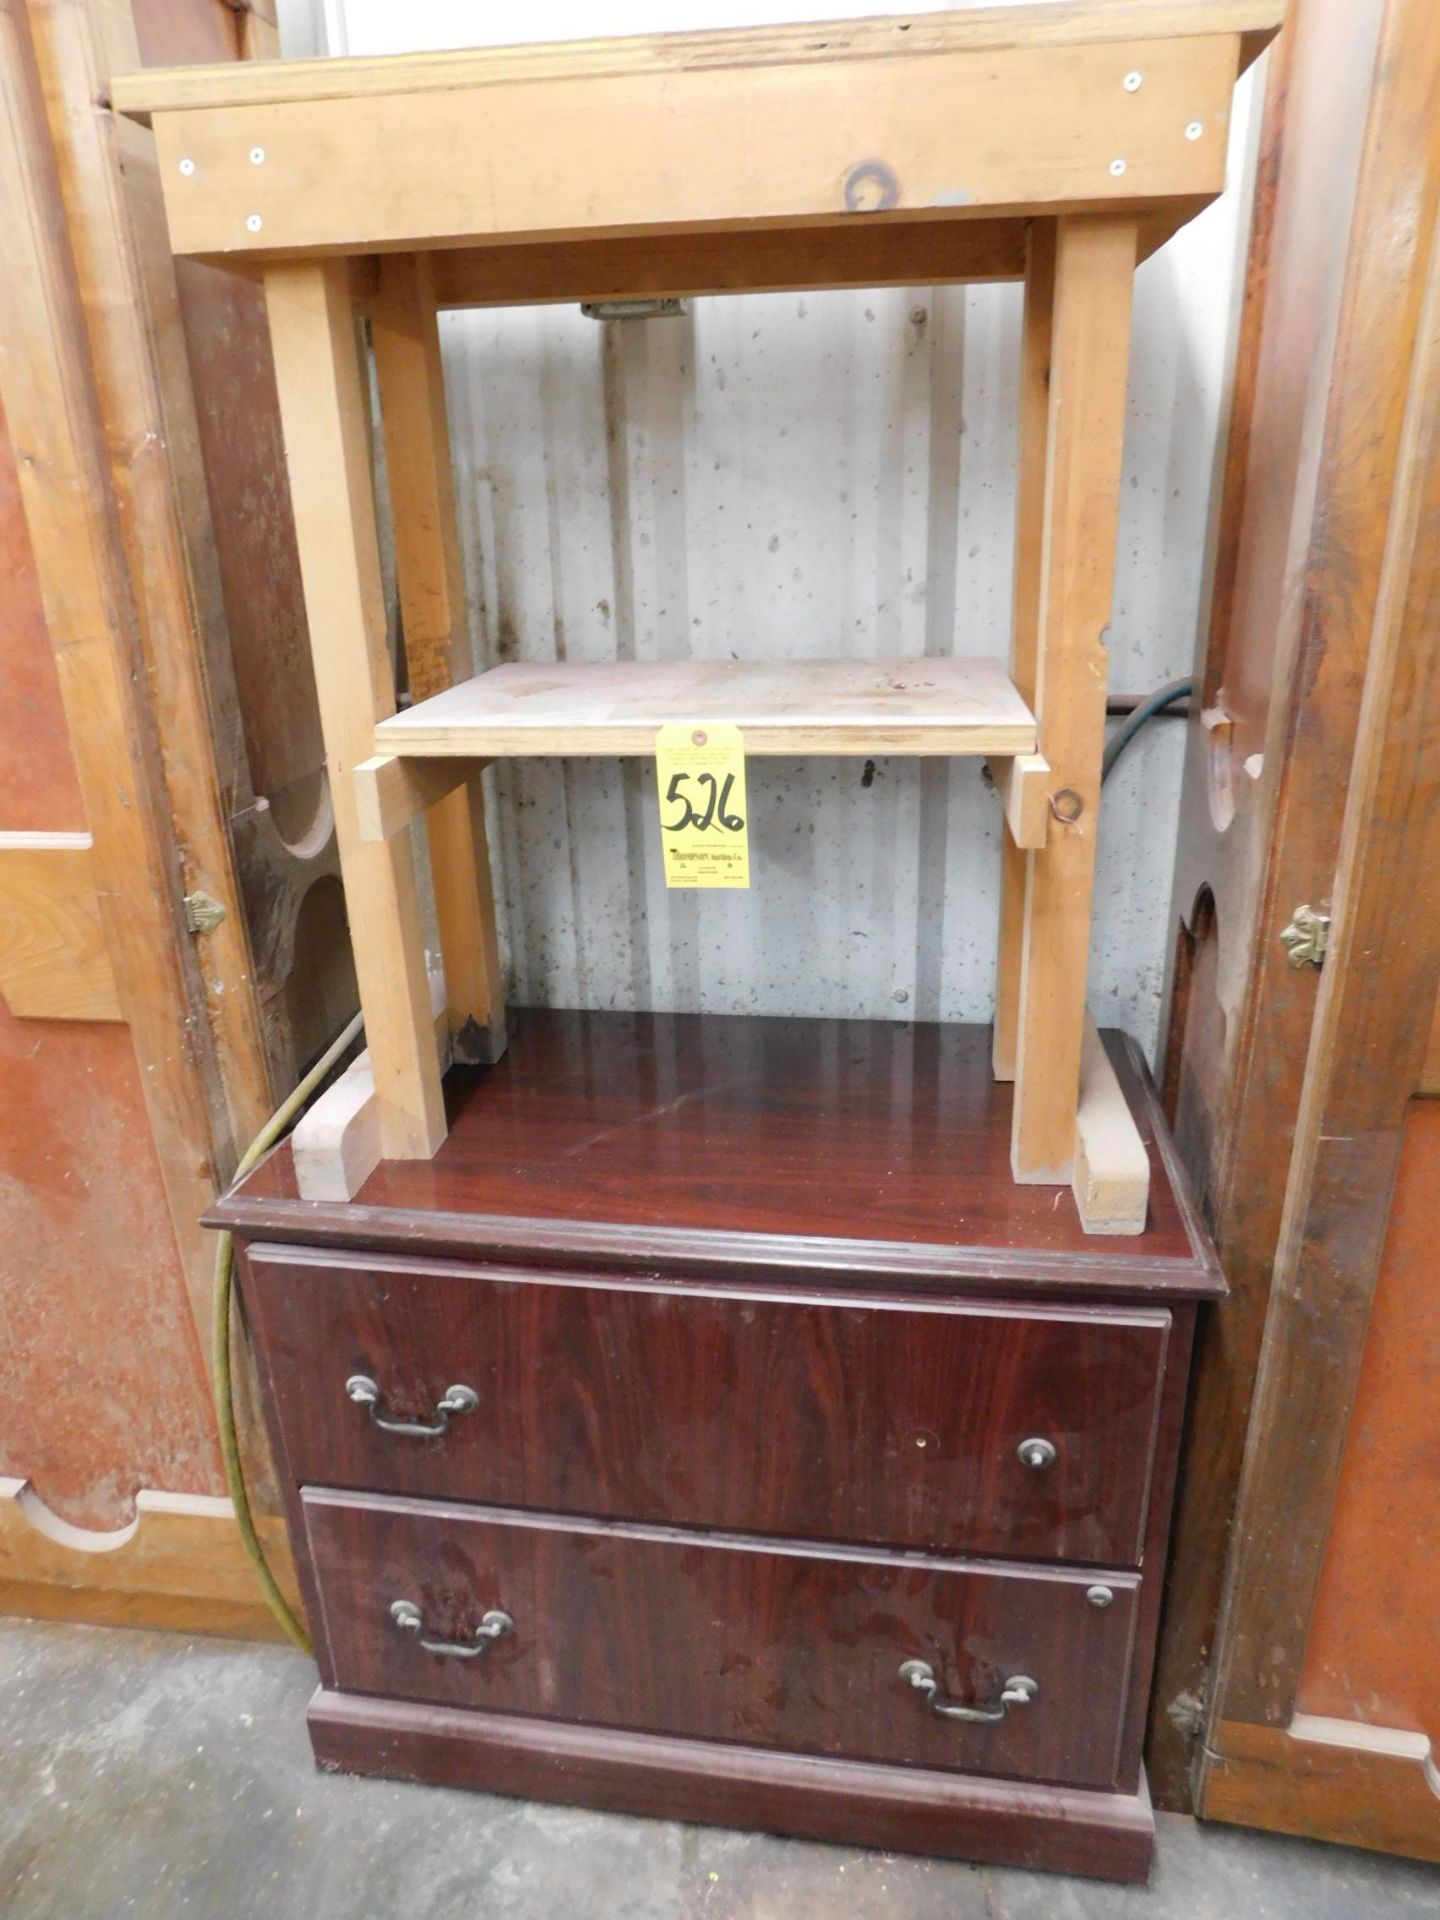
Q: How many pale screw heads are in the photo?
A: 6